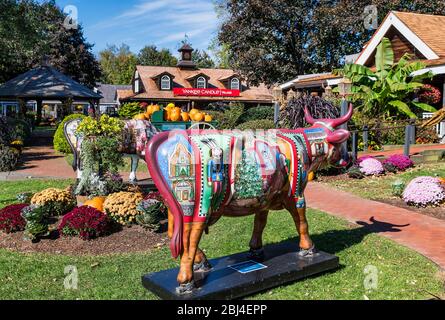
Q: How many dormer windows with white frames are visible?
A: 3